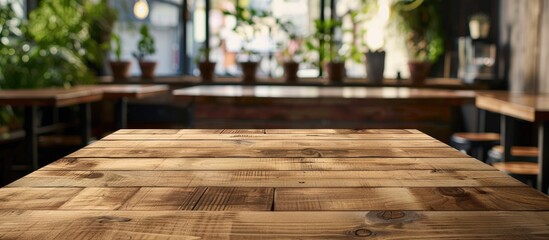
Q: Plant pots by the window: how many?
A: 8